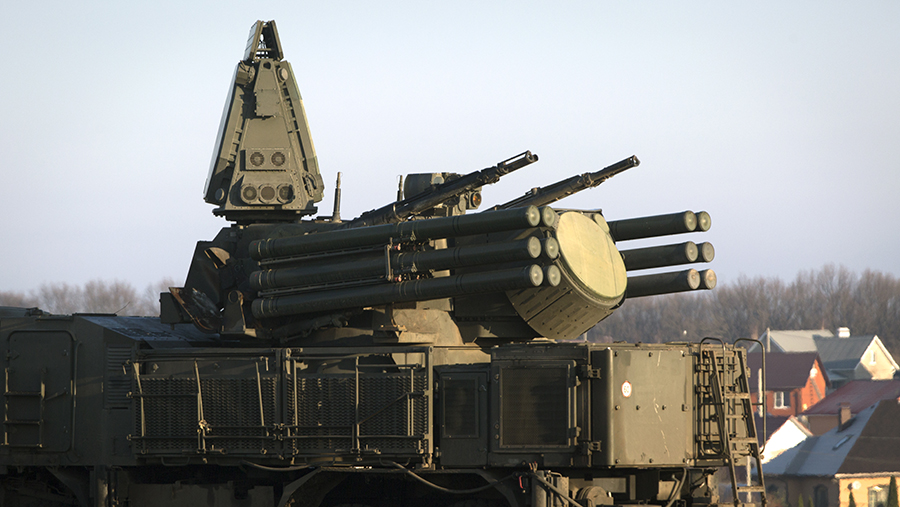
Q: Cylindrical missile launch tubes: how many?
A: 12